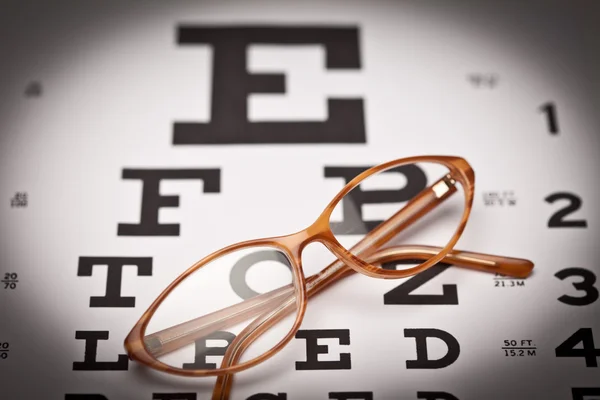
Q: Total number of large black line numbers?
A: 4